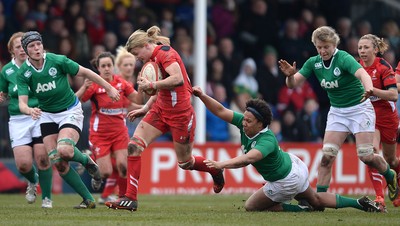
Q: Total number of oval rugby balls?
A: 1